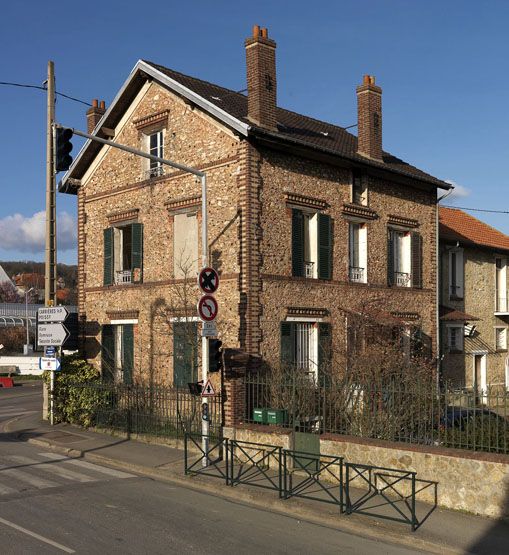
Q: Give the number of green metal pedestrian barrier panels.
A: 4